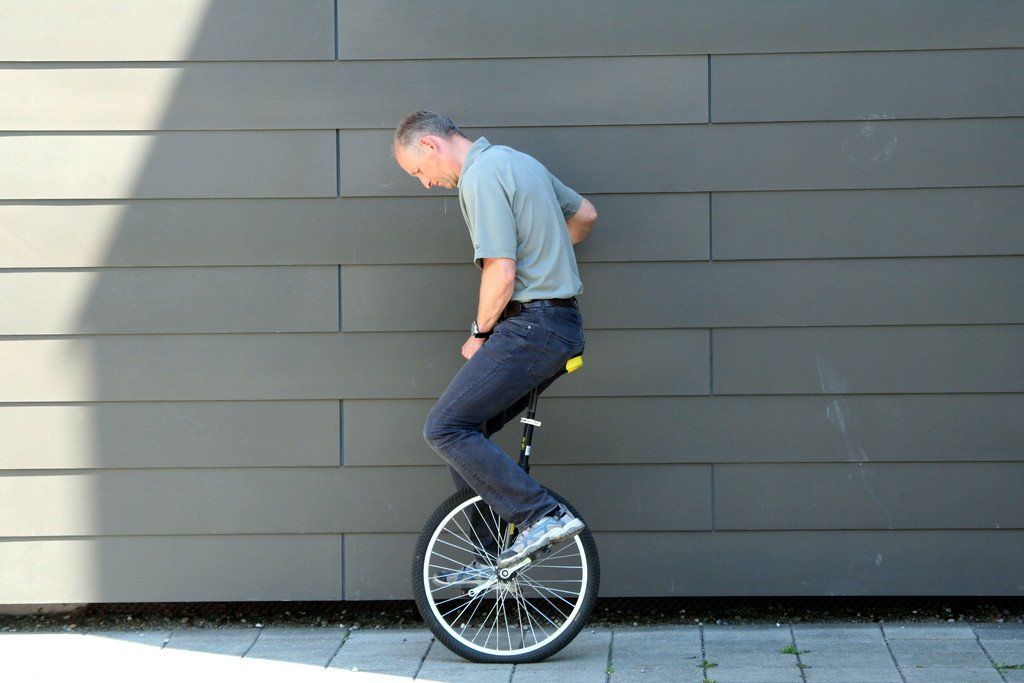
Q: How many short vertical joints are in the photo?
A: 9